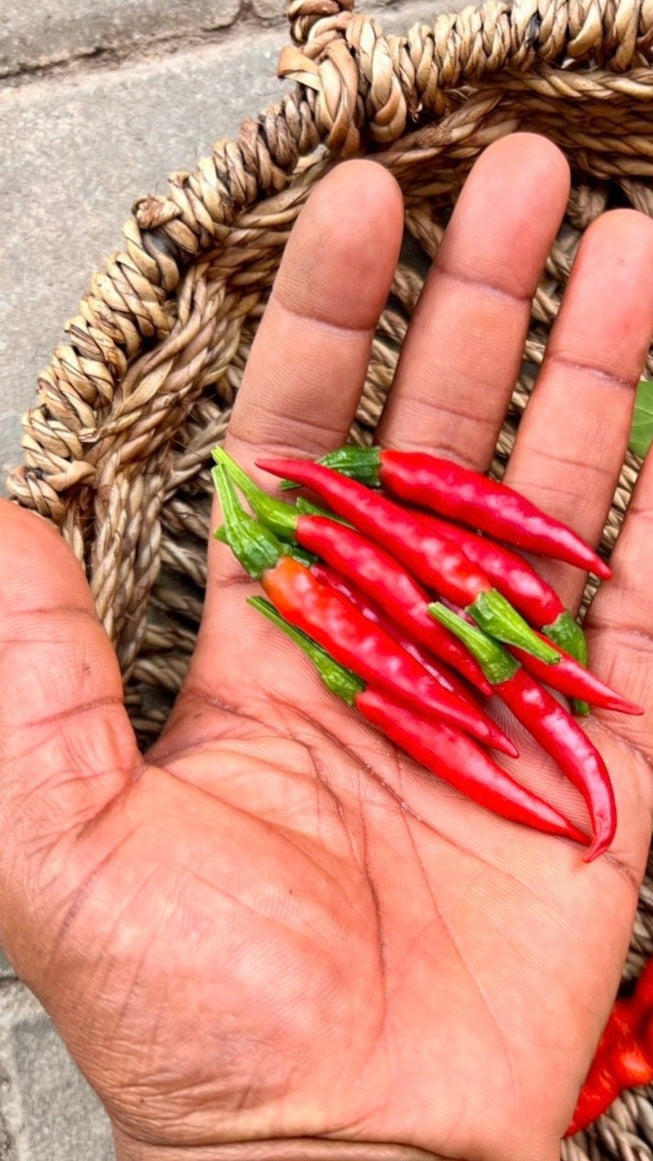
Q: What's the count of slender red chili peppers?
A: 9